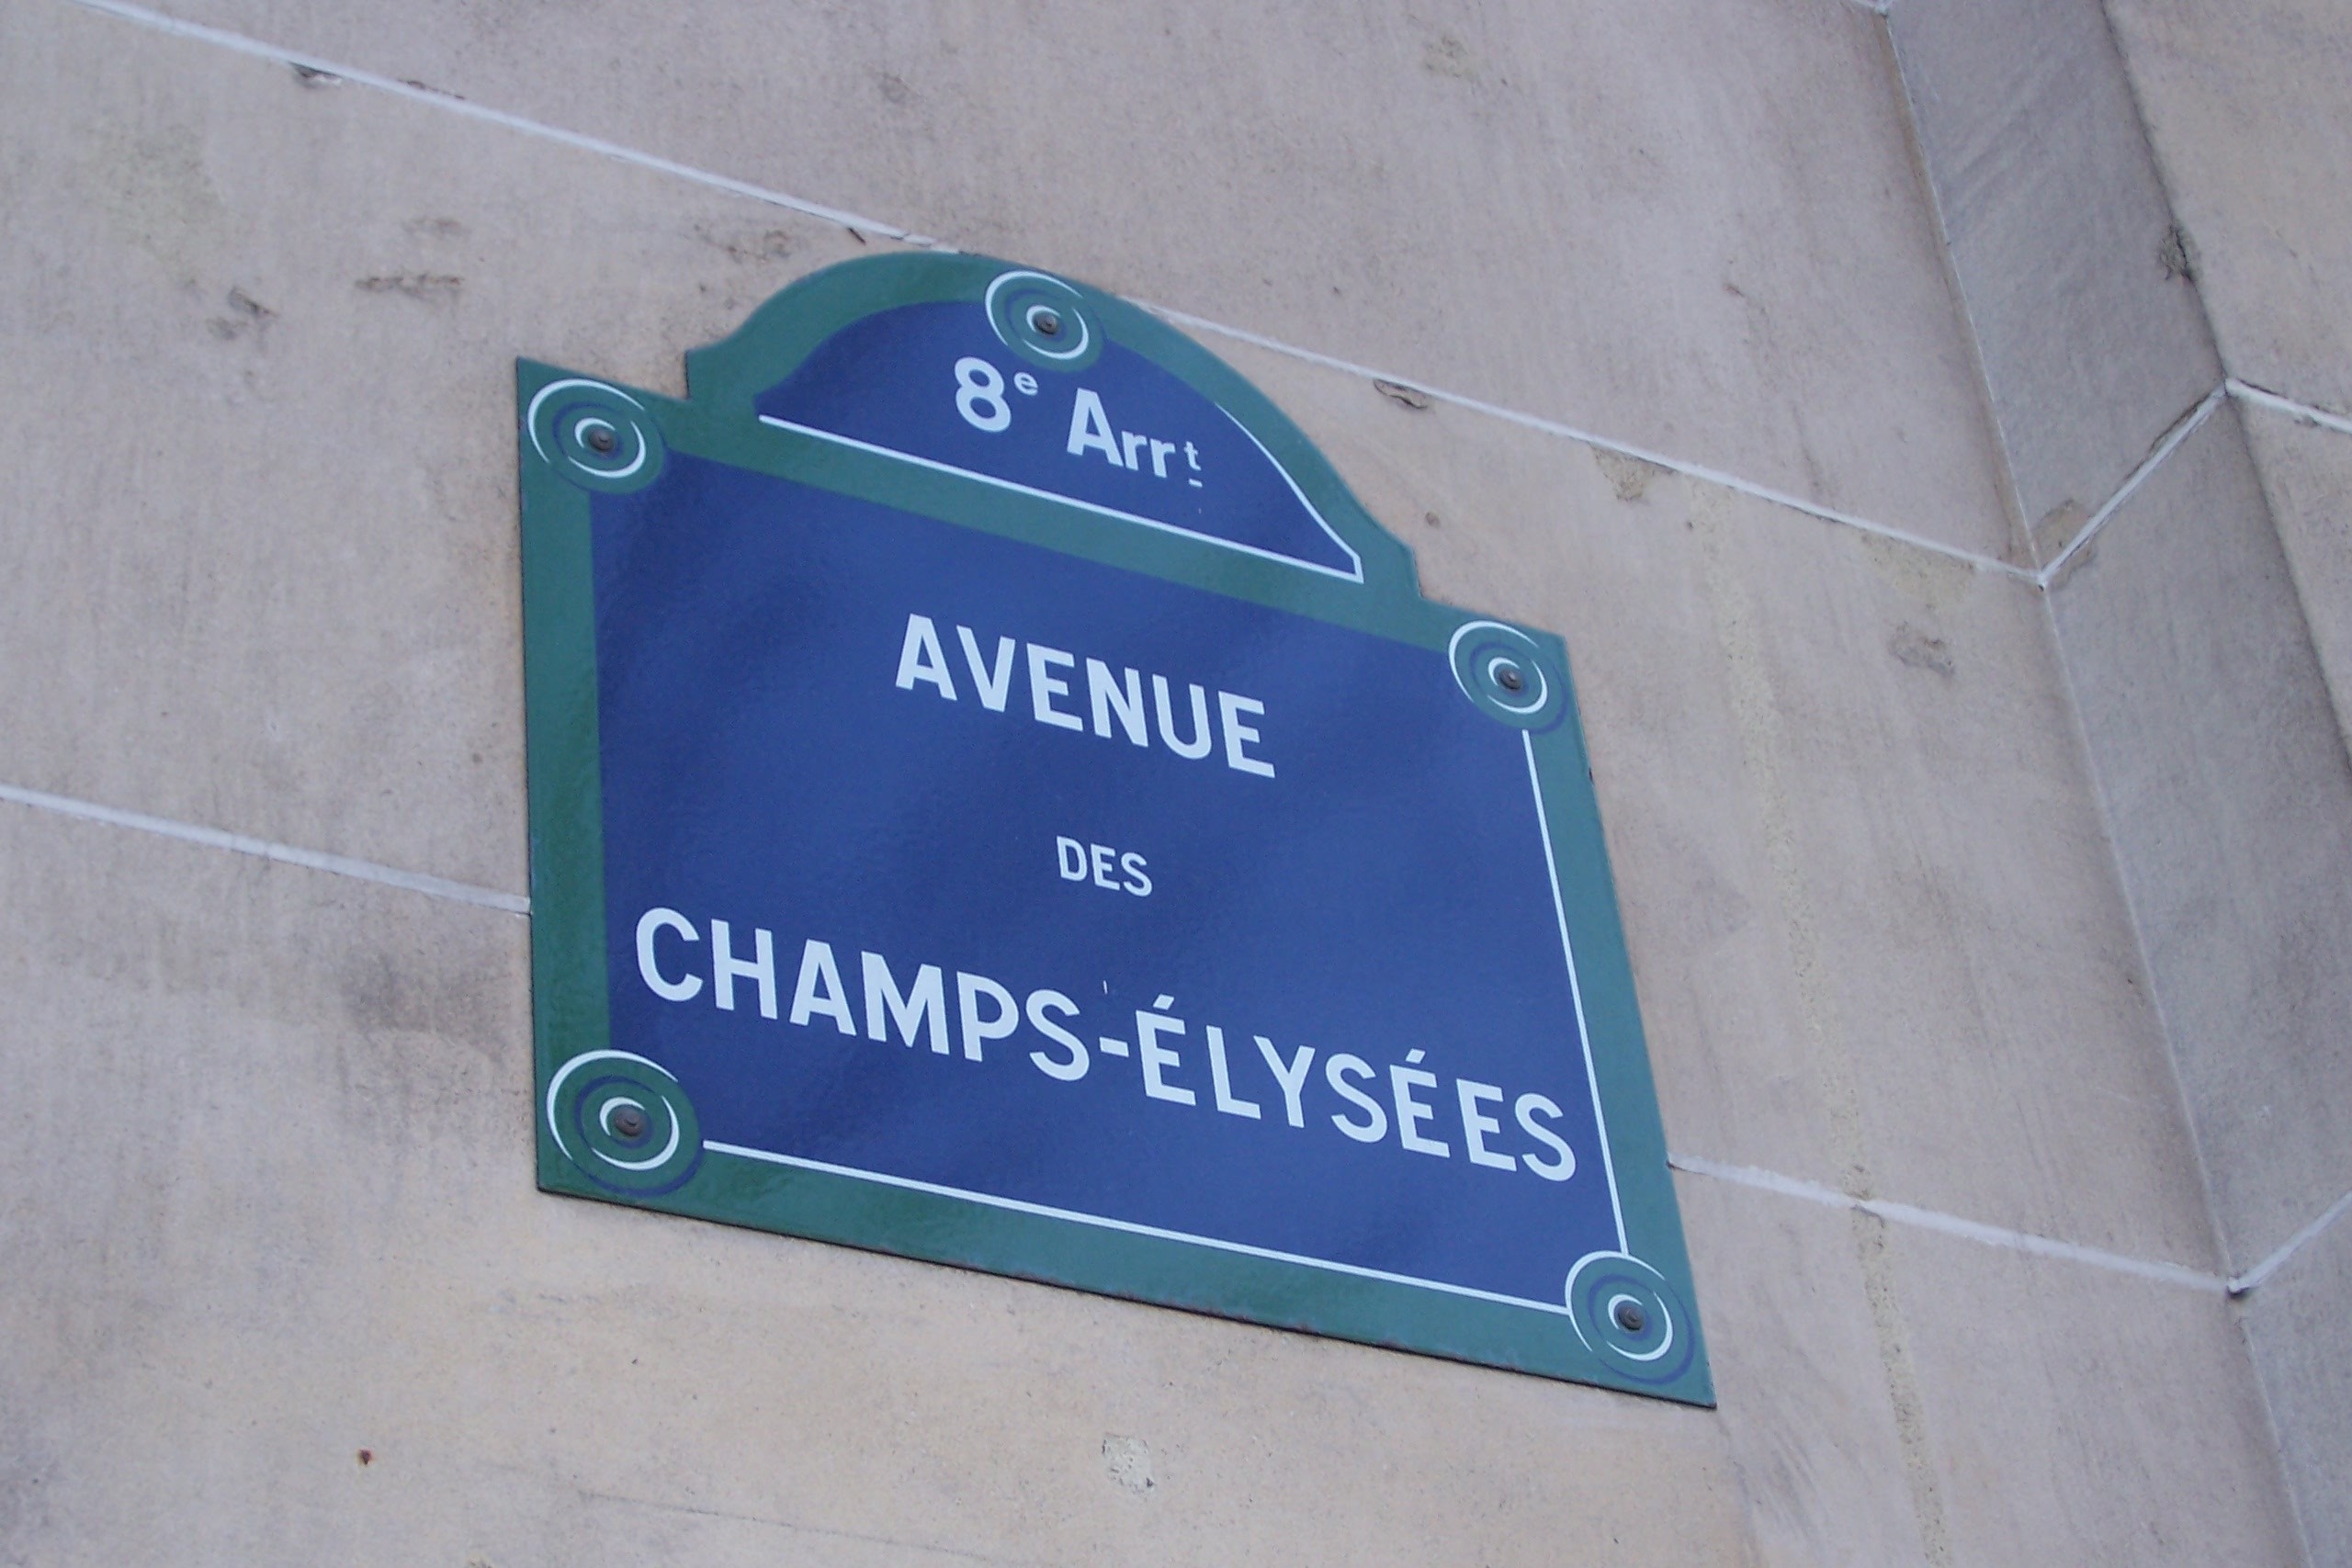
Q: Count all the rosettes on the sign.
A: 5